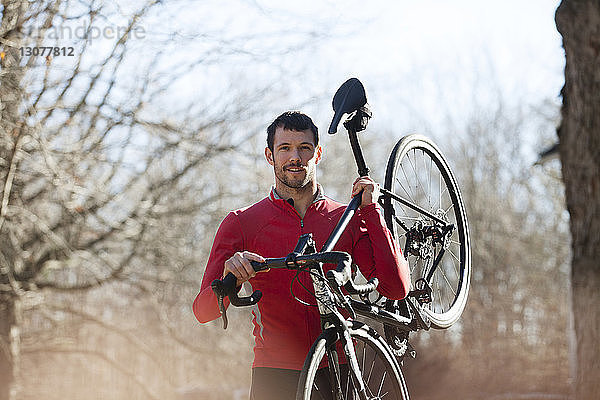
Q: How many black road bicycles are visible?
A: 1